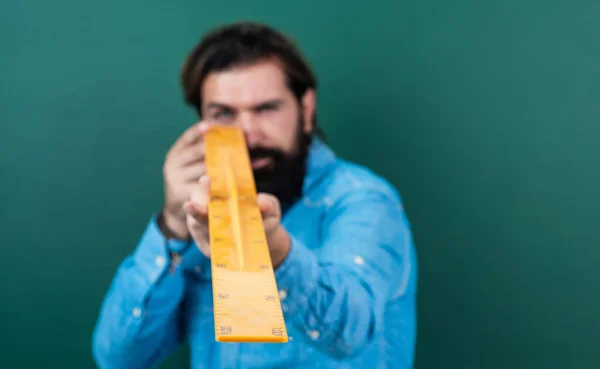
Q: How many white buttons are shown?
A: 5